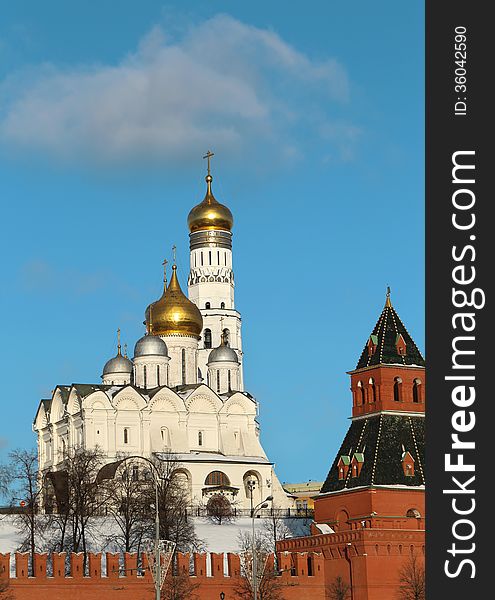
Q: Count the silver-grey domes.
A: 3